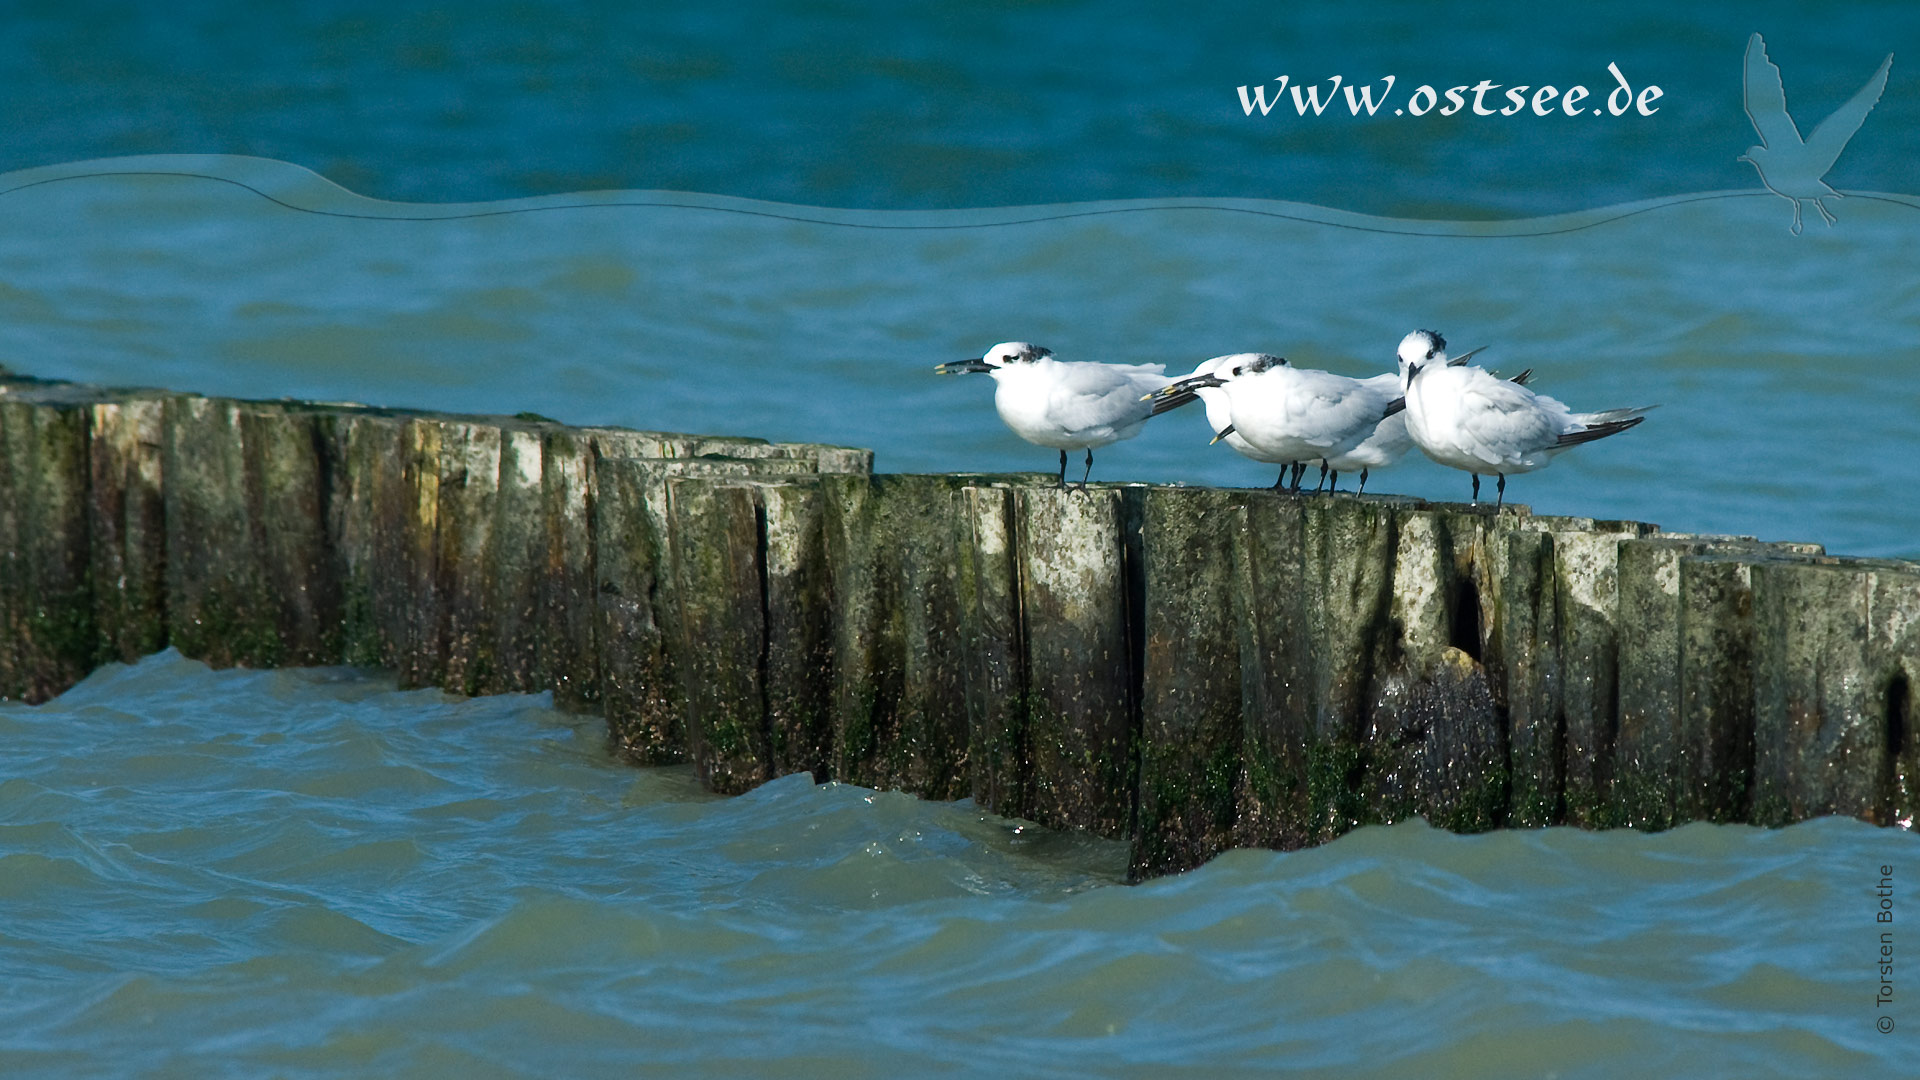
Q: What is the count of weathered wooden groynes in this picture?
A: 1